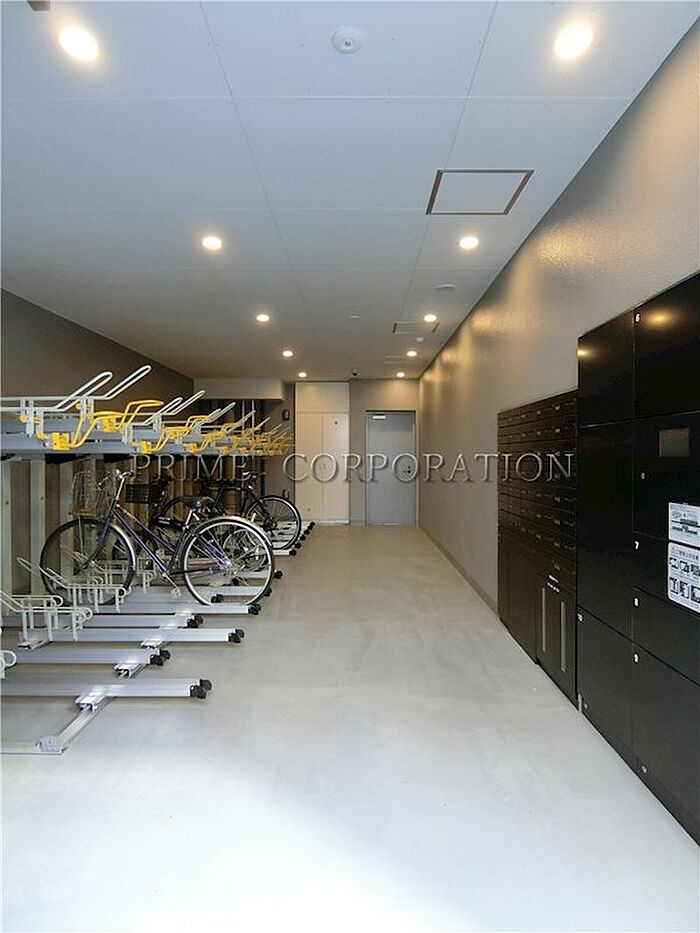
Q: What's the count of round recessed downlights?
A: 10